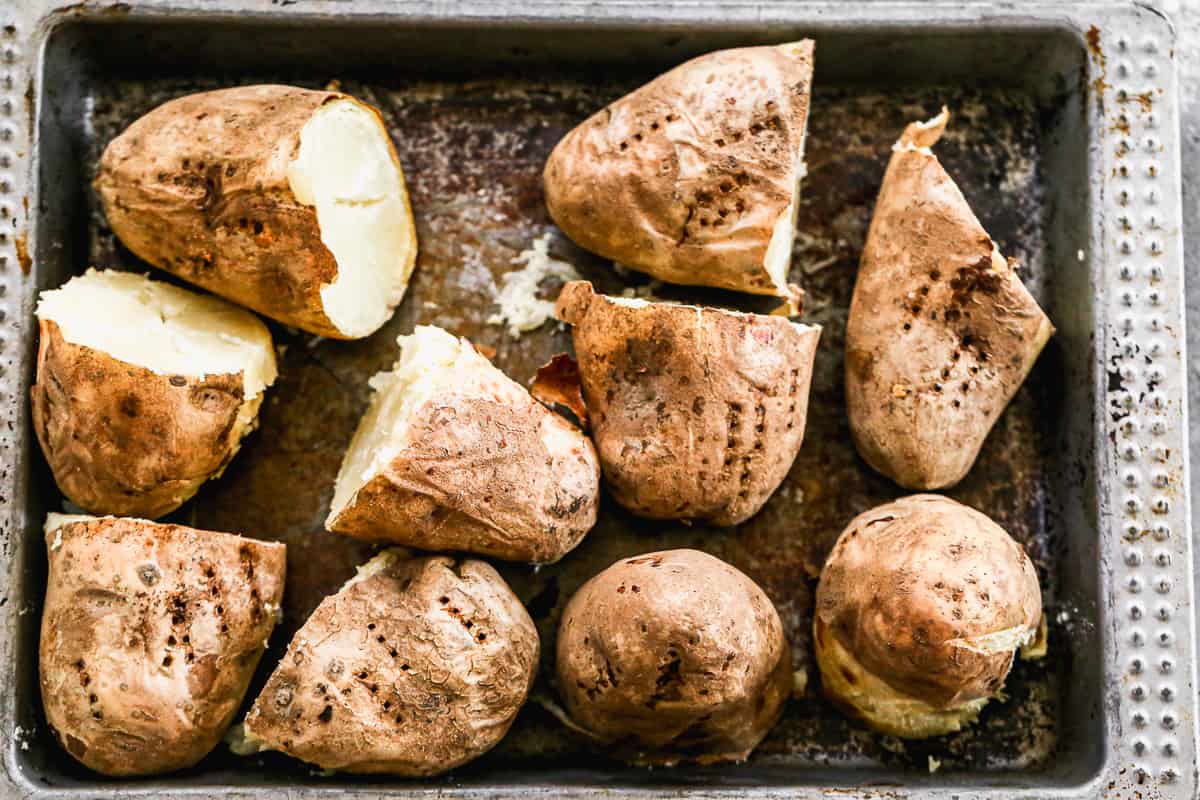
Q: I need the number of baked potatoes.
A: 10